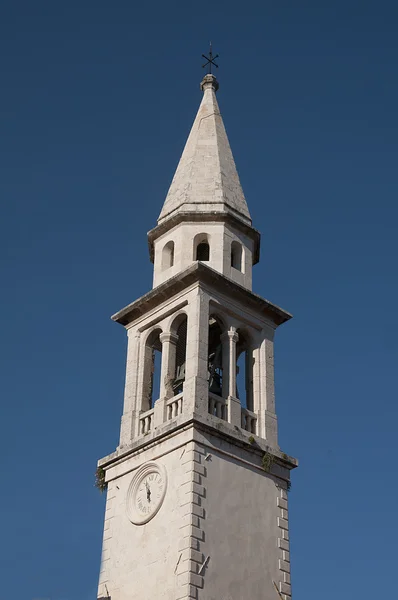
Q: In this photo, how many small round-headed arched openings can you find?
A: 3